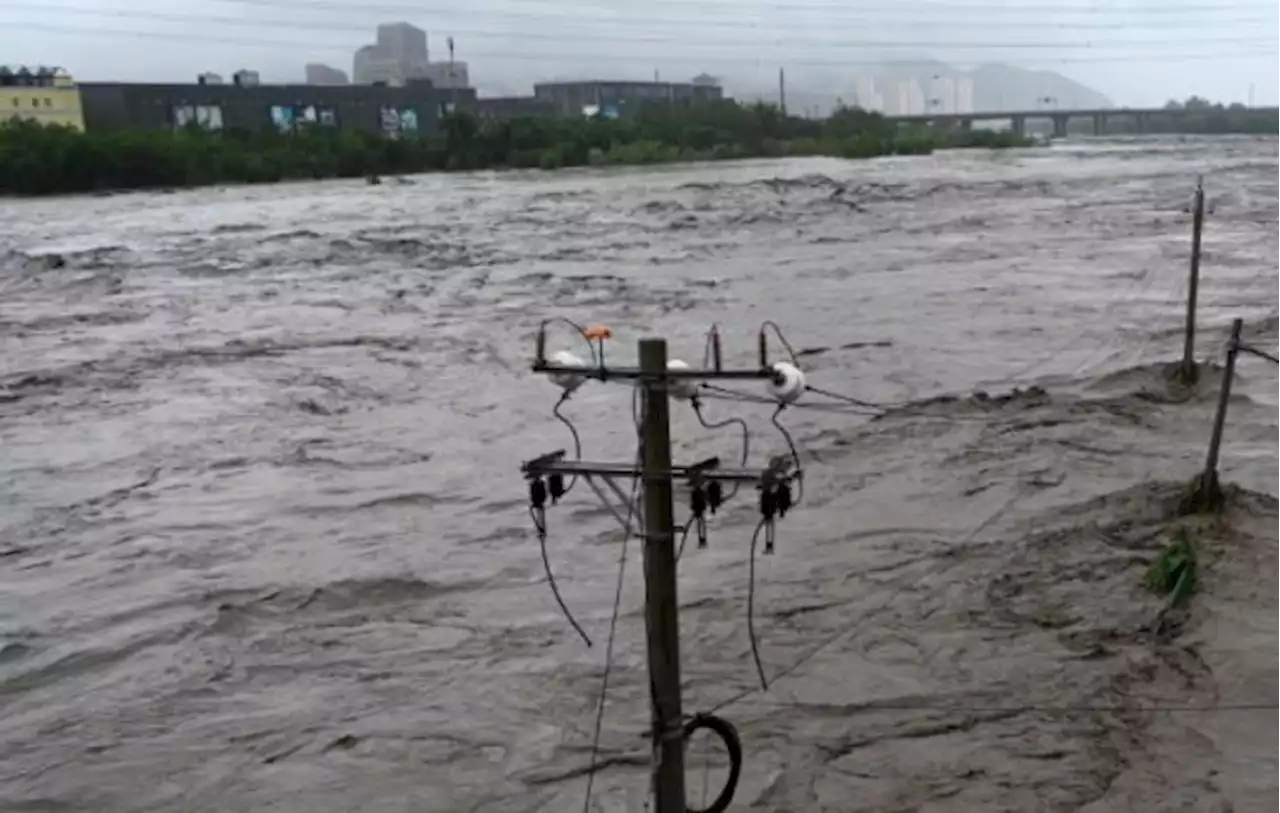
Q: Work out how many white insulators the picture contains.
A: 3